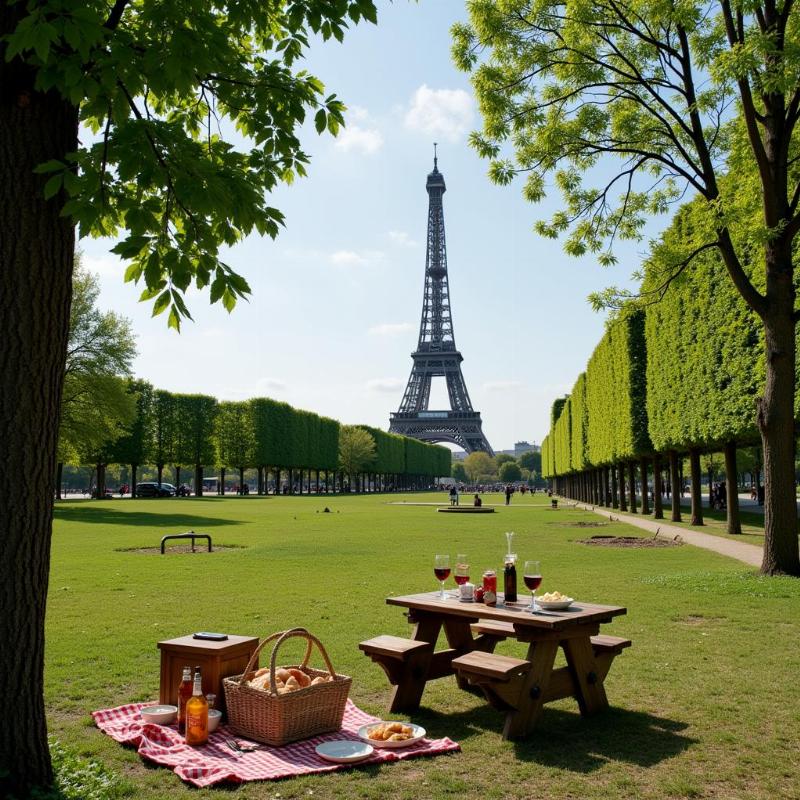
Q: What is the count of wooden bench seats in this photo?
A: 4